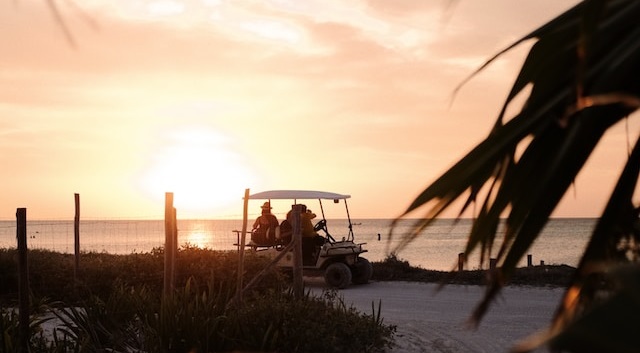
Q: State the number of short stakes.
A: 4